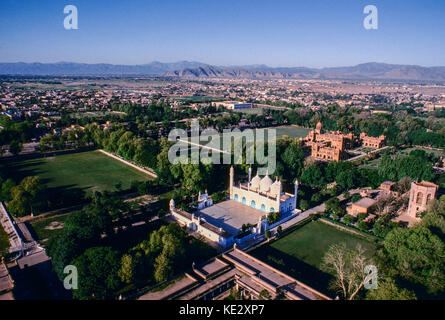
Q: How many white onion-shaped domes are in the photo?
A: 3